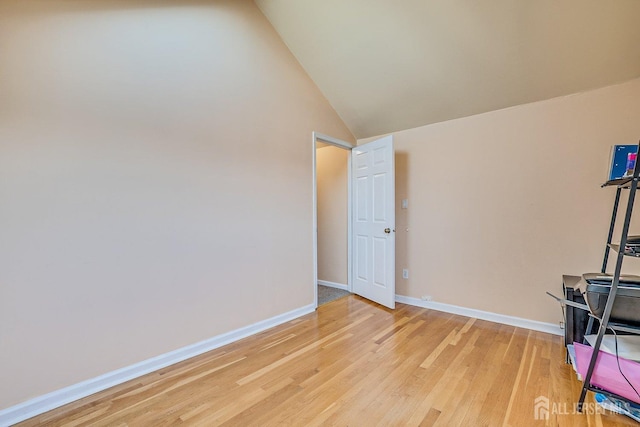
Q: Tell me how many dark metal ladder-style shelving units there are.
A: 1